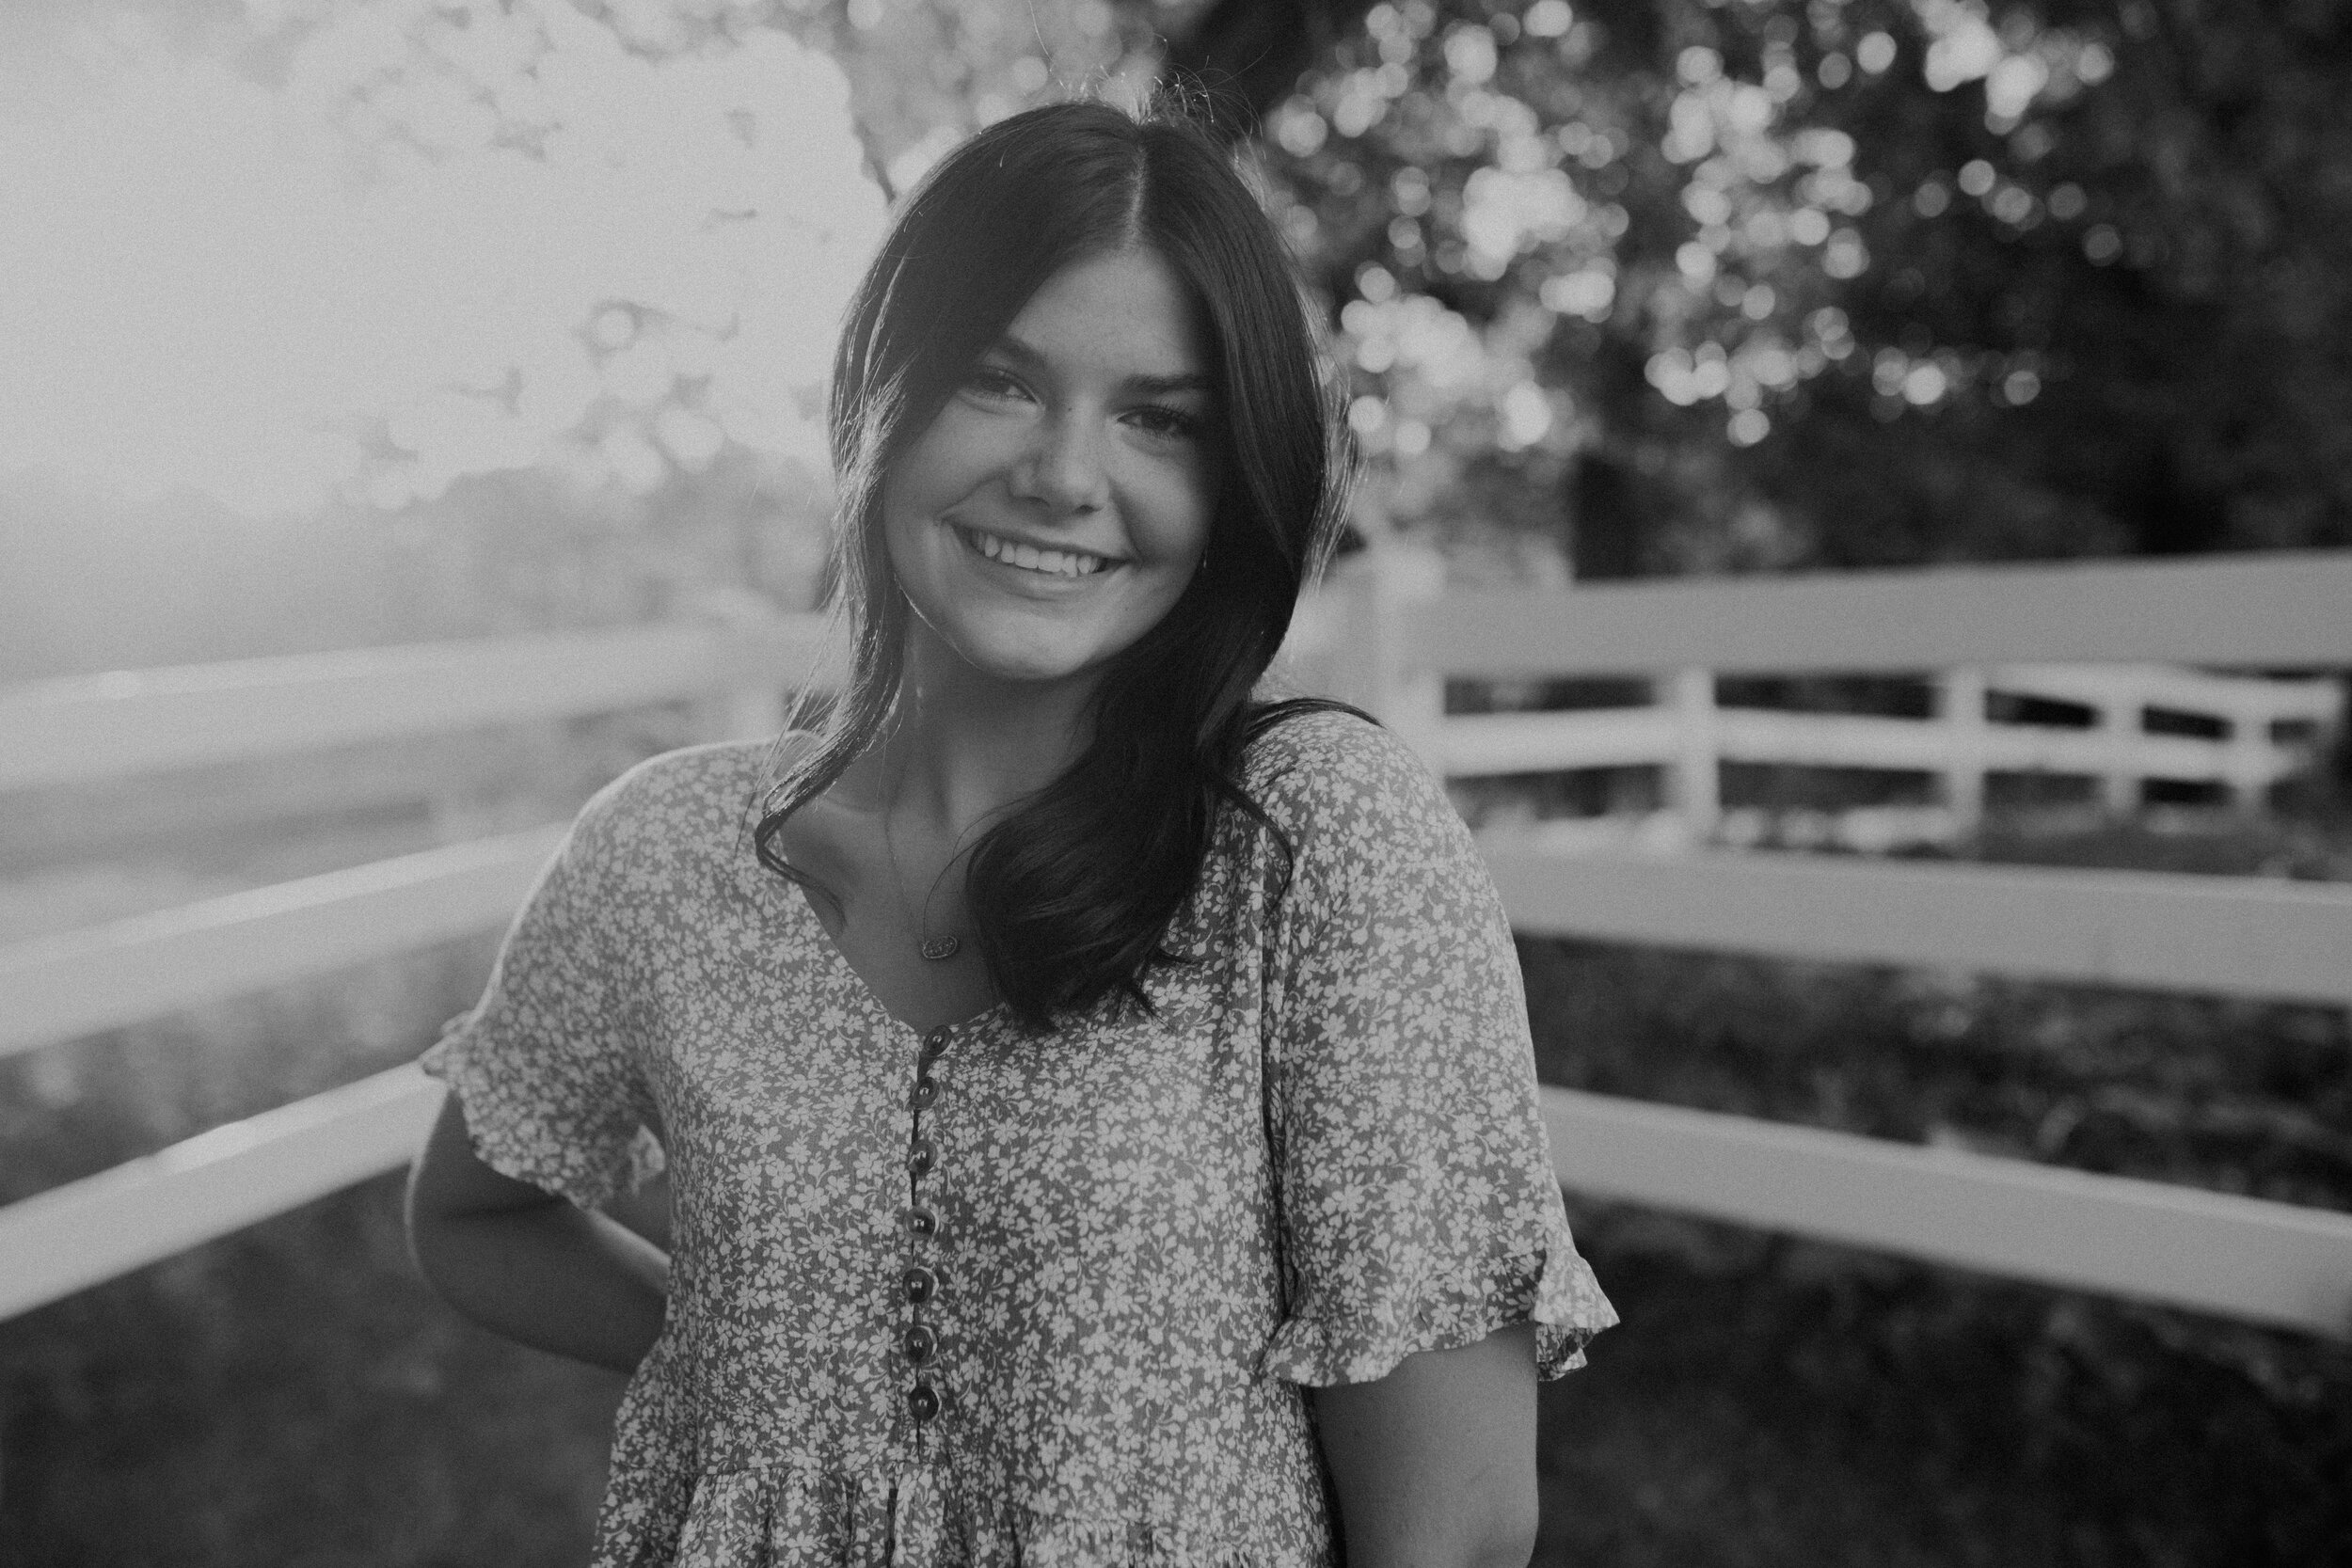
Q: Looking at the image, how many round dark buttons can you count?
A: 7